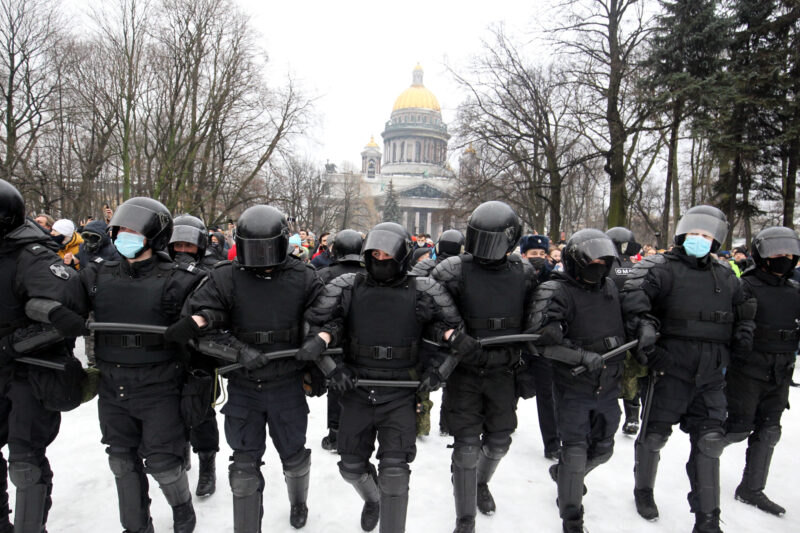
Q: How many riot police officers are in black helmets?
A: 12